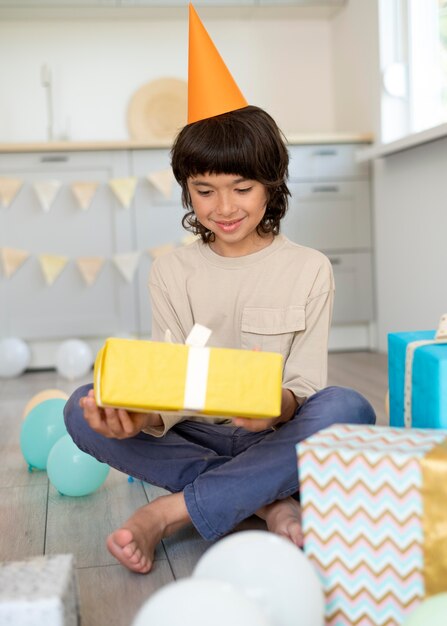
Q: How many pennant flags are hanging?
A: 11